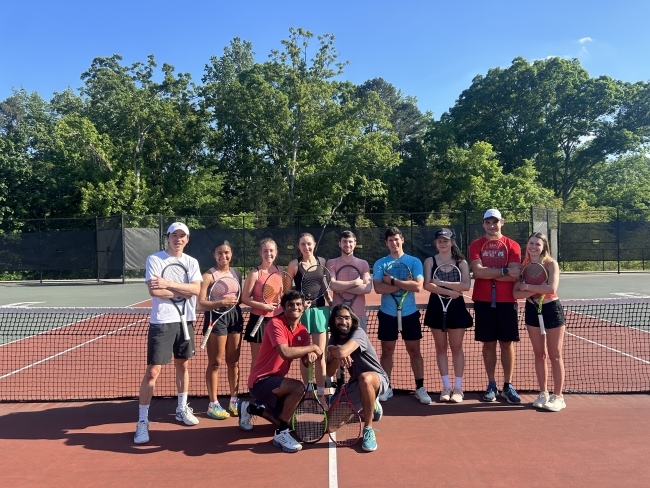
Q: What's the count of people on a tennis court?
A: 11